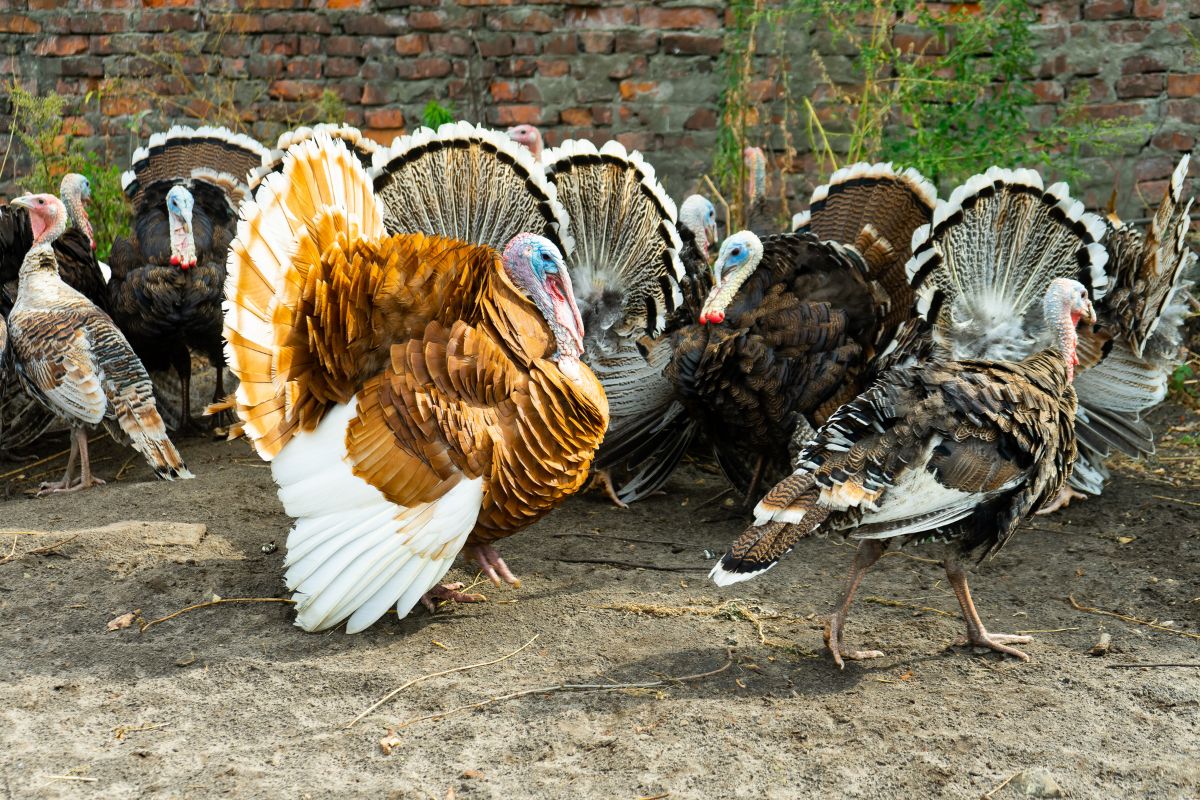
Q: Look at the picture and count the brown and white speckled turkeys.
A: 2